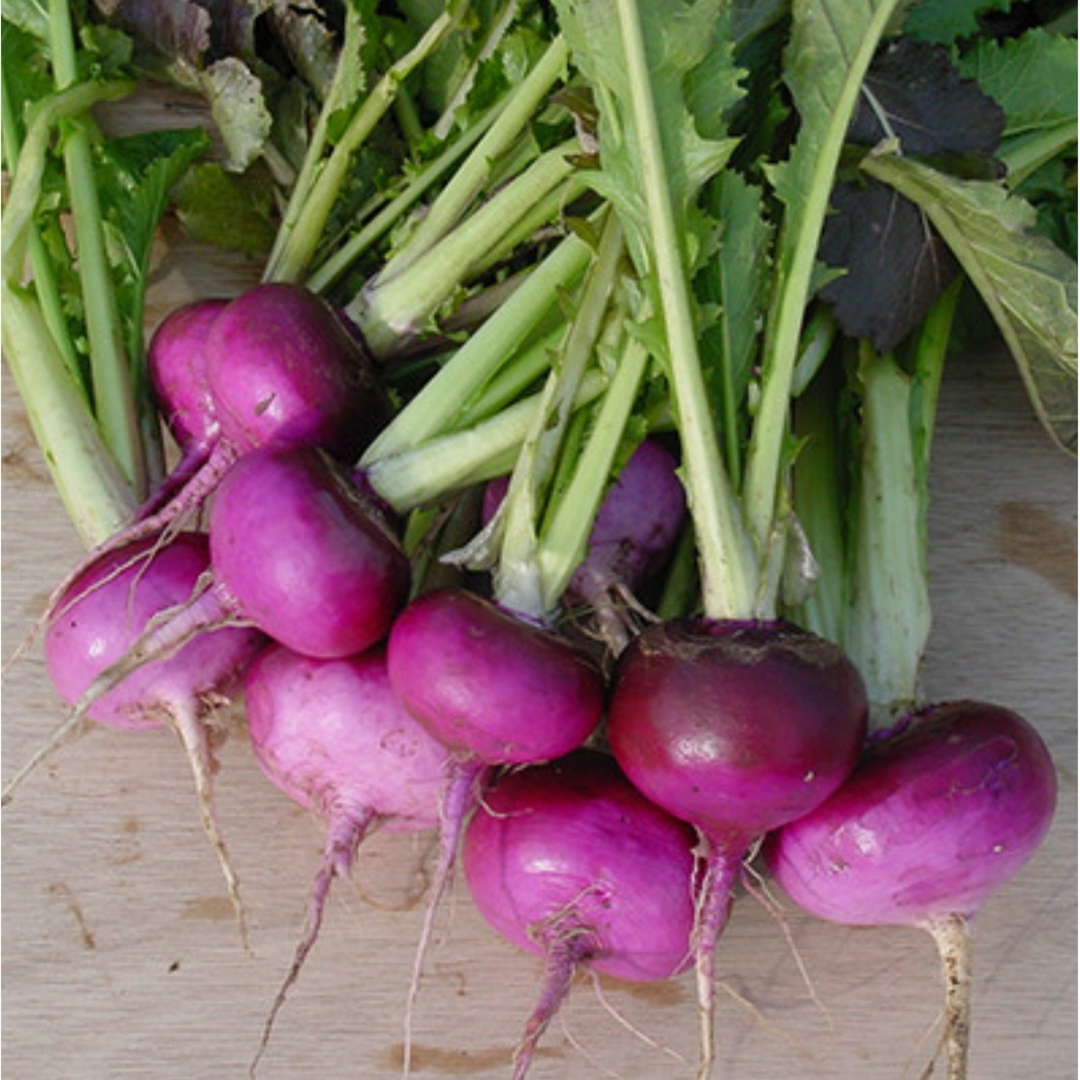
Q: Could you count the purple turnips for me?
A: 10